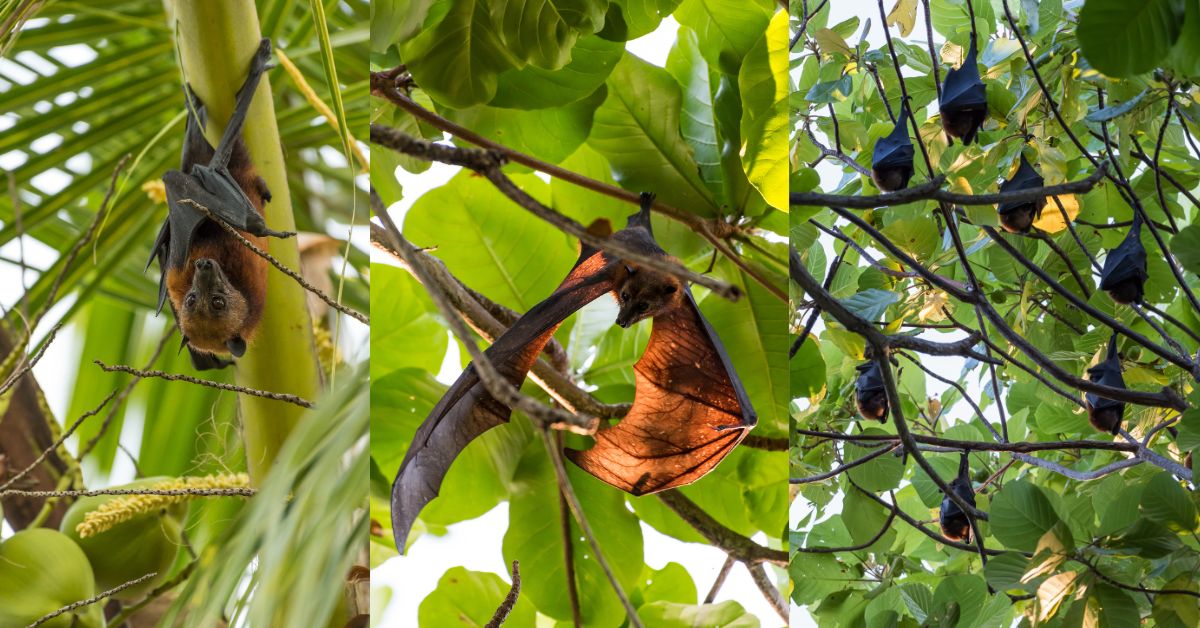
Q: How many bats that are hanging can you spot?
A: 9